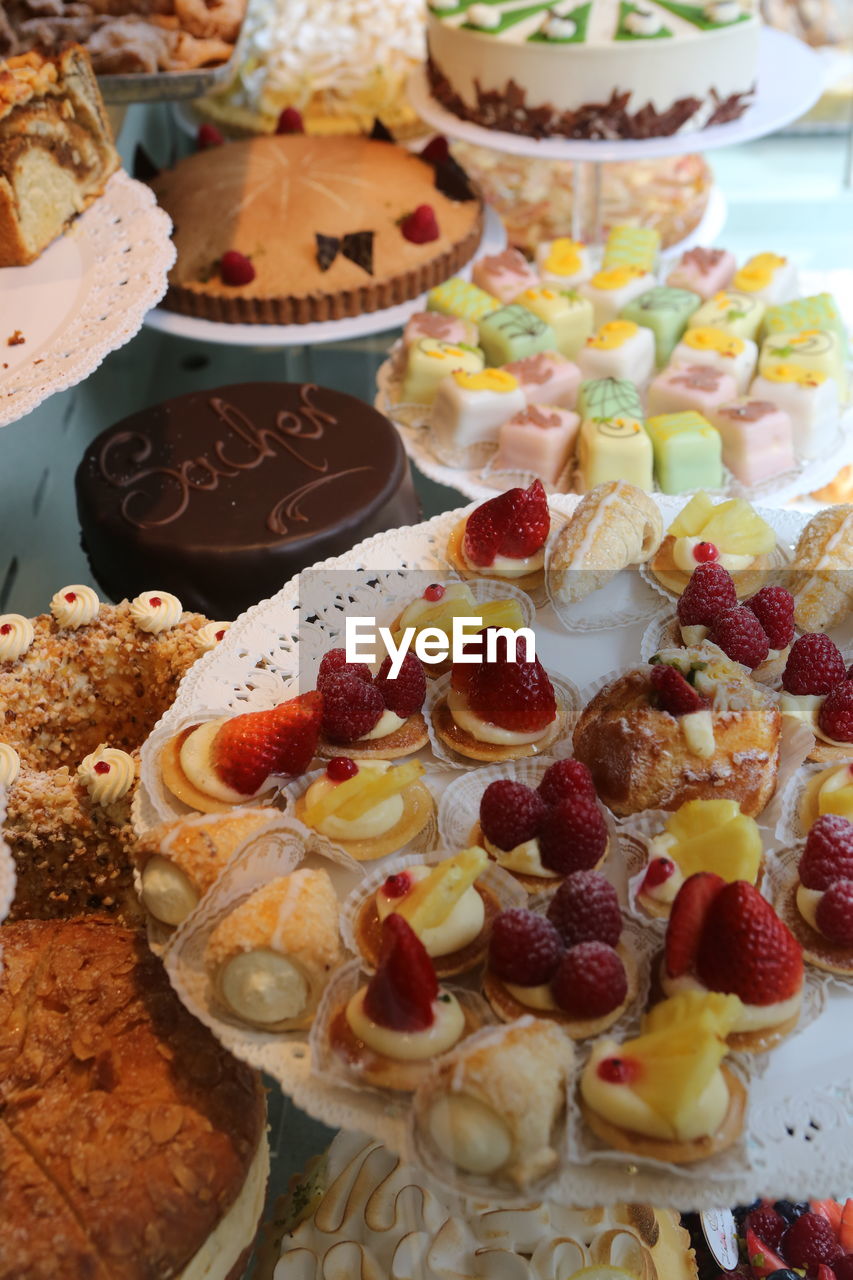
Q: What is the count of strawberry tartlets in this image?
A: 5